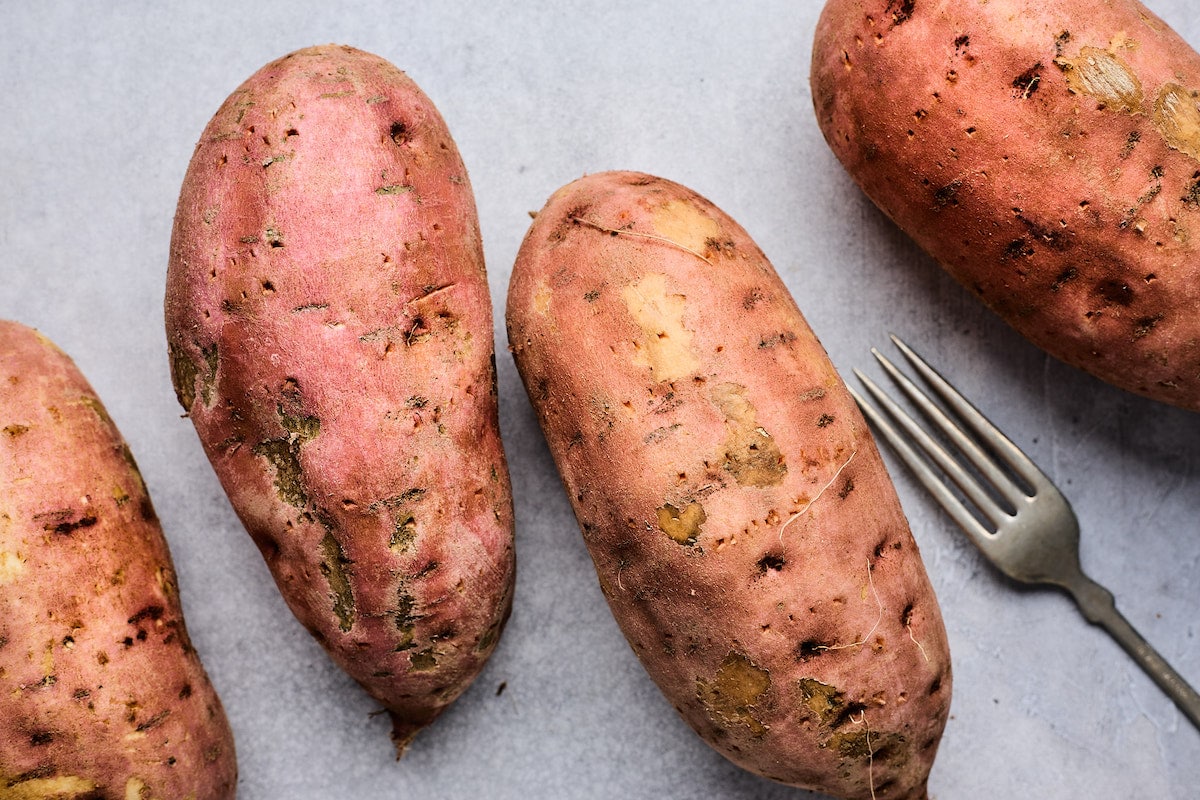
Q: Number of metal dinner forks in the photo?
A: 1